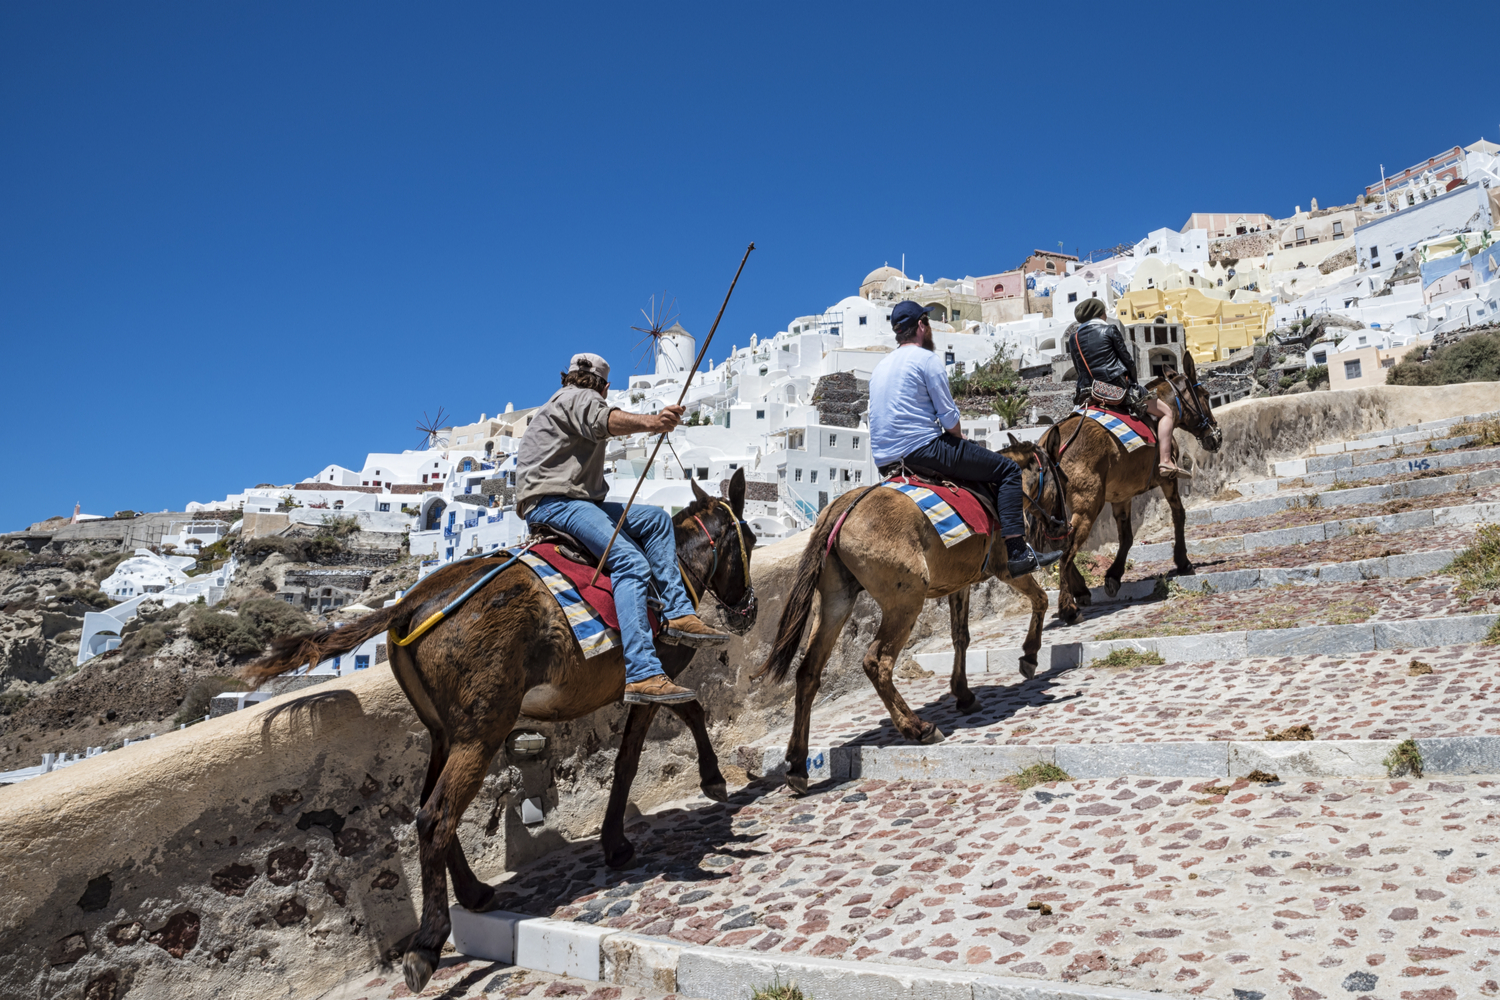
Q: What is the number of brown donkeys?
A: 3